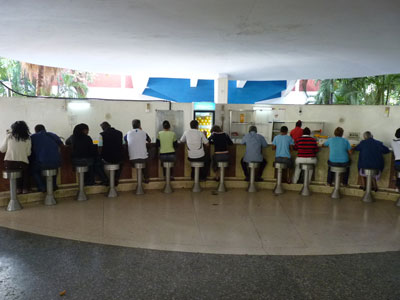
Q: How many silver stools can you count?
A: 14